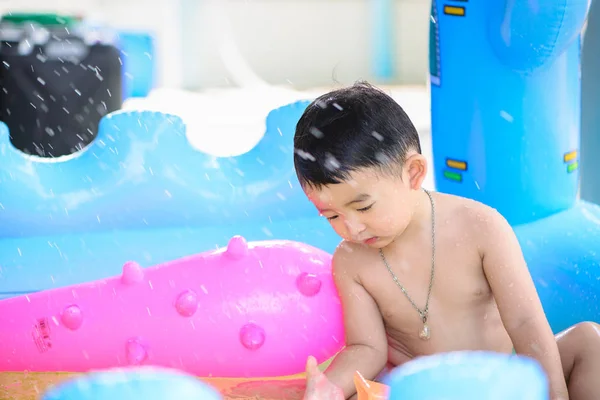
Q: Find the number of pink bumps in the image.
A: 7